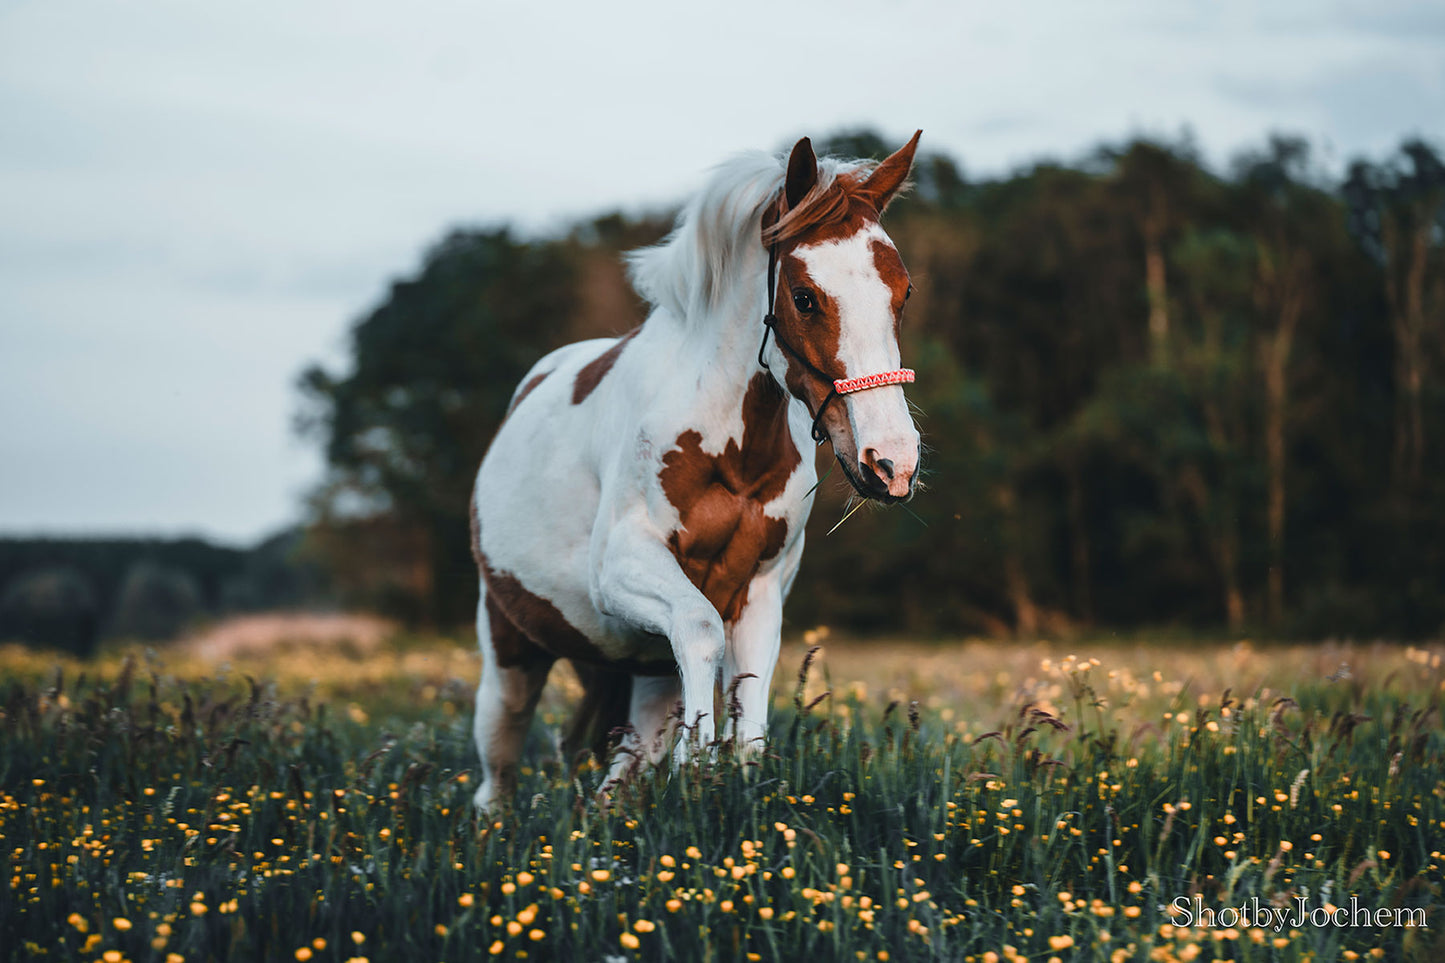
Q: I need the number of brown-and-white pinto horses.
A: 1